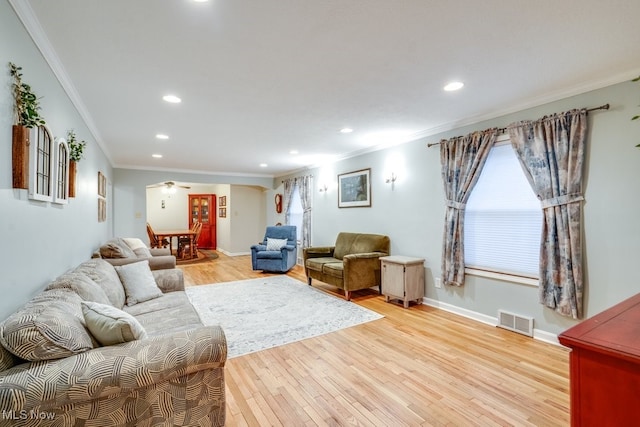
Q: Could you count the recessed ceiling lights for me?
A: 8